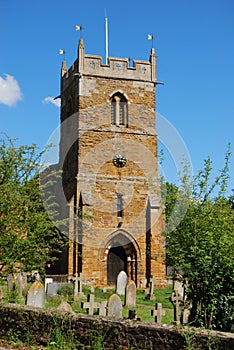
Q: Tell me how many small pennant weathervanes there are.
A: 3